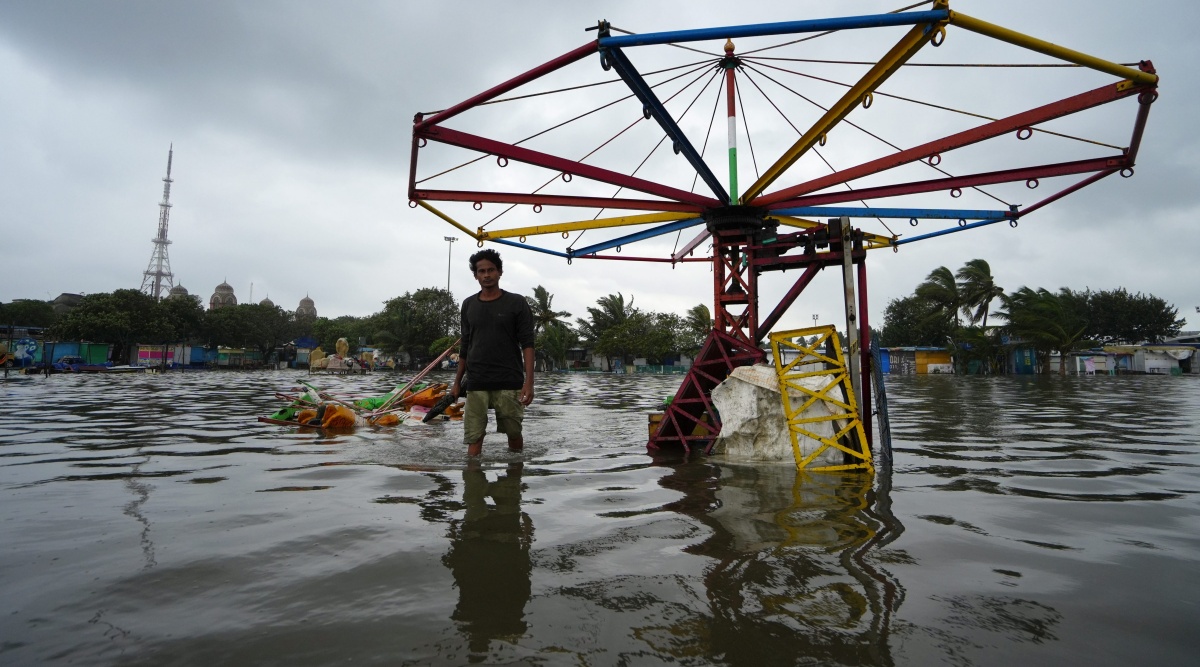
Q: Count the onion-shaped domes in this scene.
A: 4